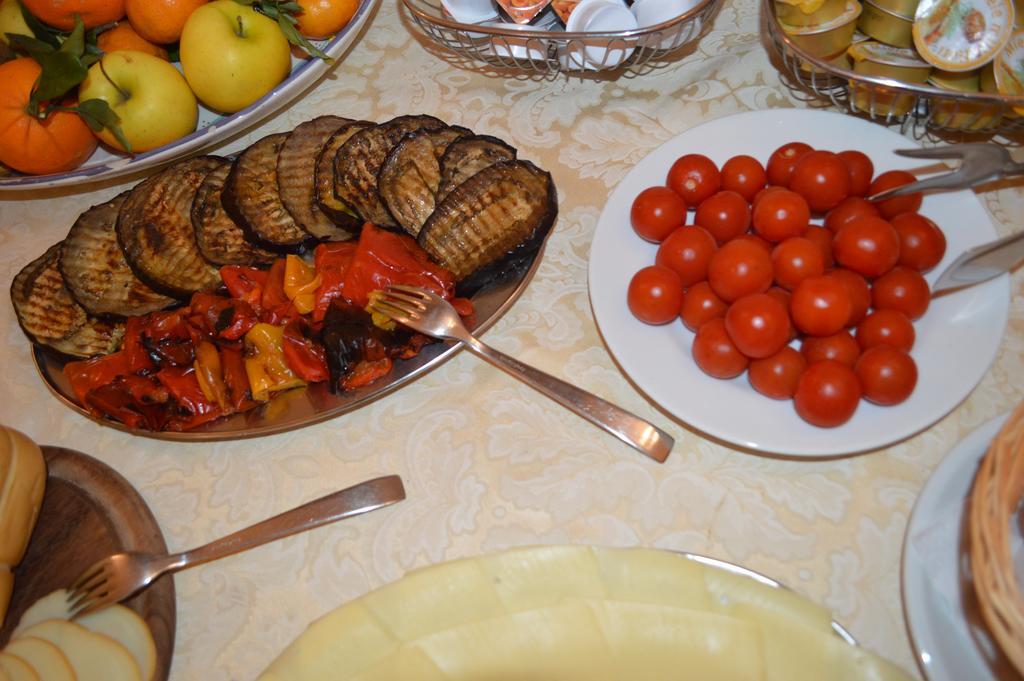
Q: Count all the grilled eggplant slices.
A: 11